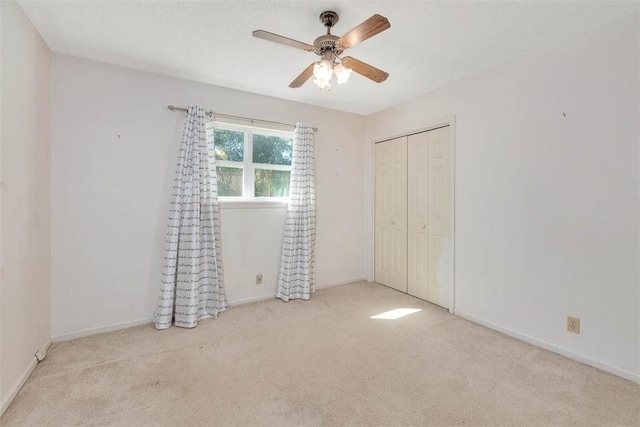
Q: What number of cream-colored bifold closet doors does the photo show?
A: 2